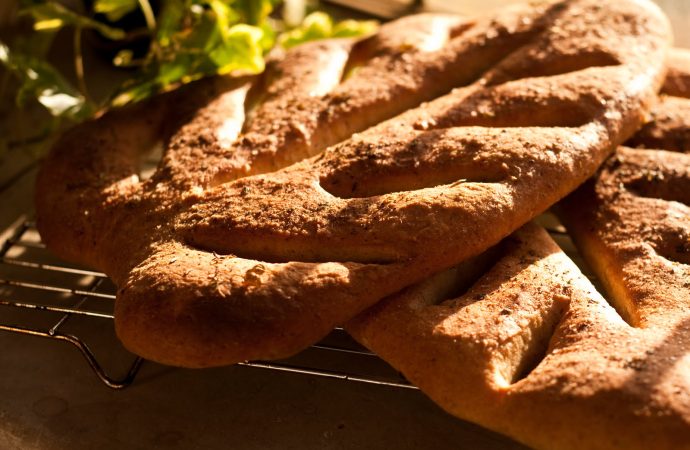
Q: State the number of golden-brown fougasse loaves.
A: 2